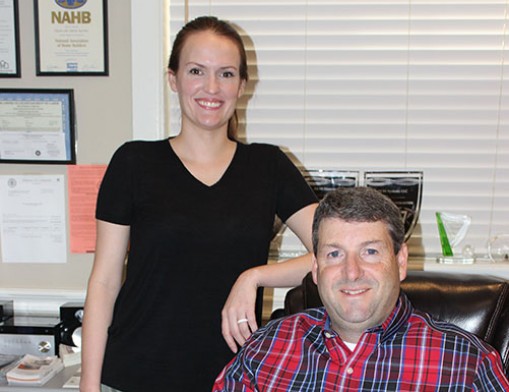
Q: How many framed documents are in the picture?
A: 3